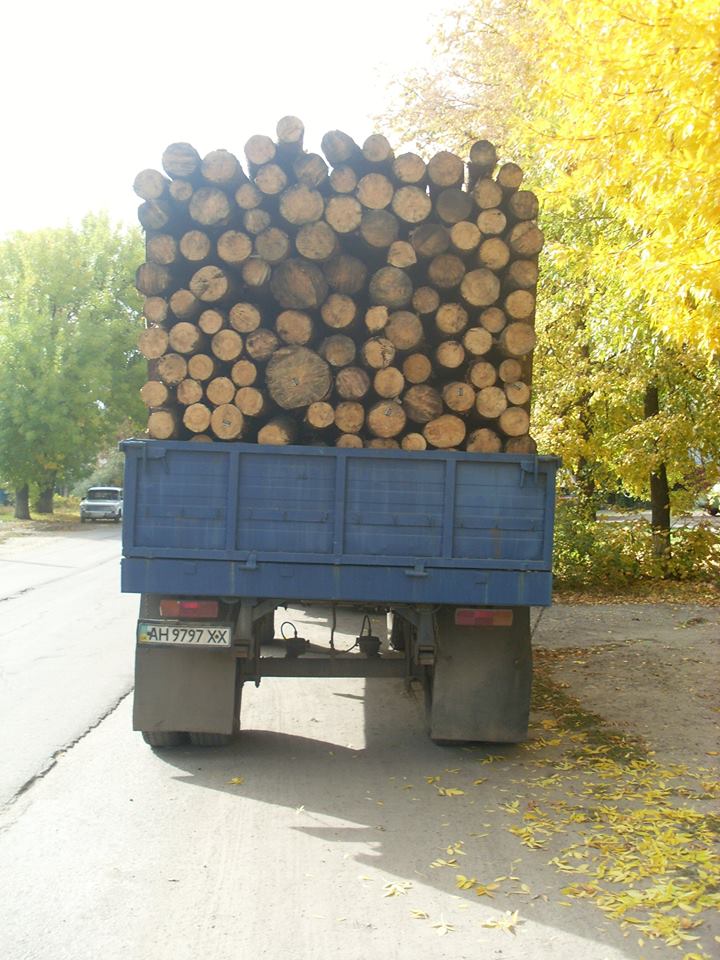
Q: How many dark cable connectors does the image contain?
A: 2